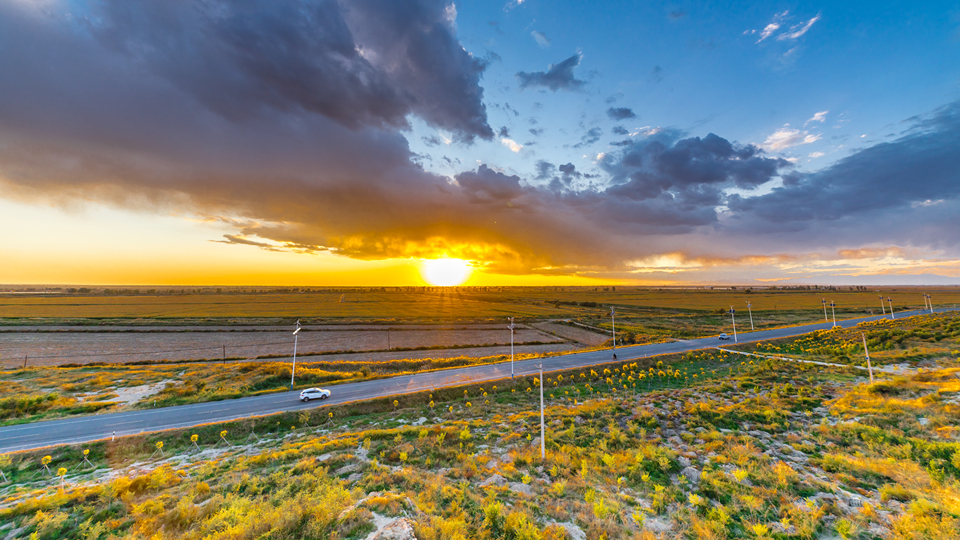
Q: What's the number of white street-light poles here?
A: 11